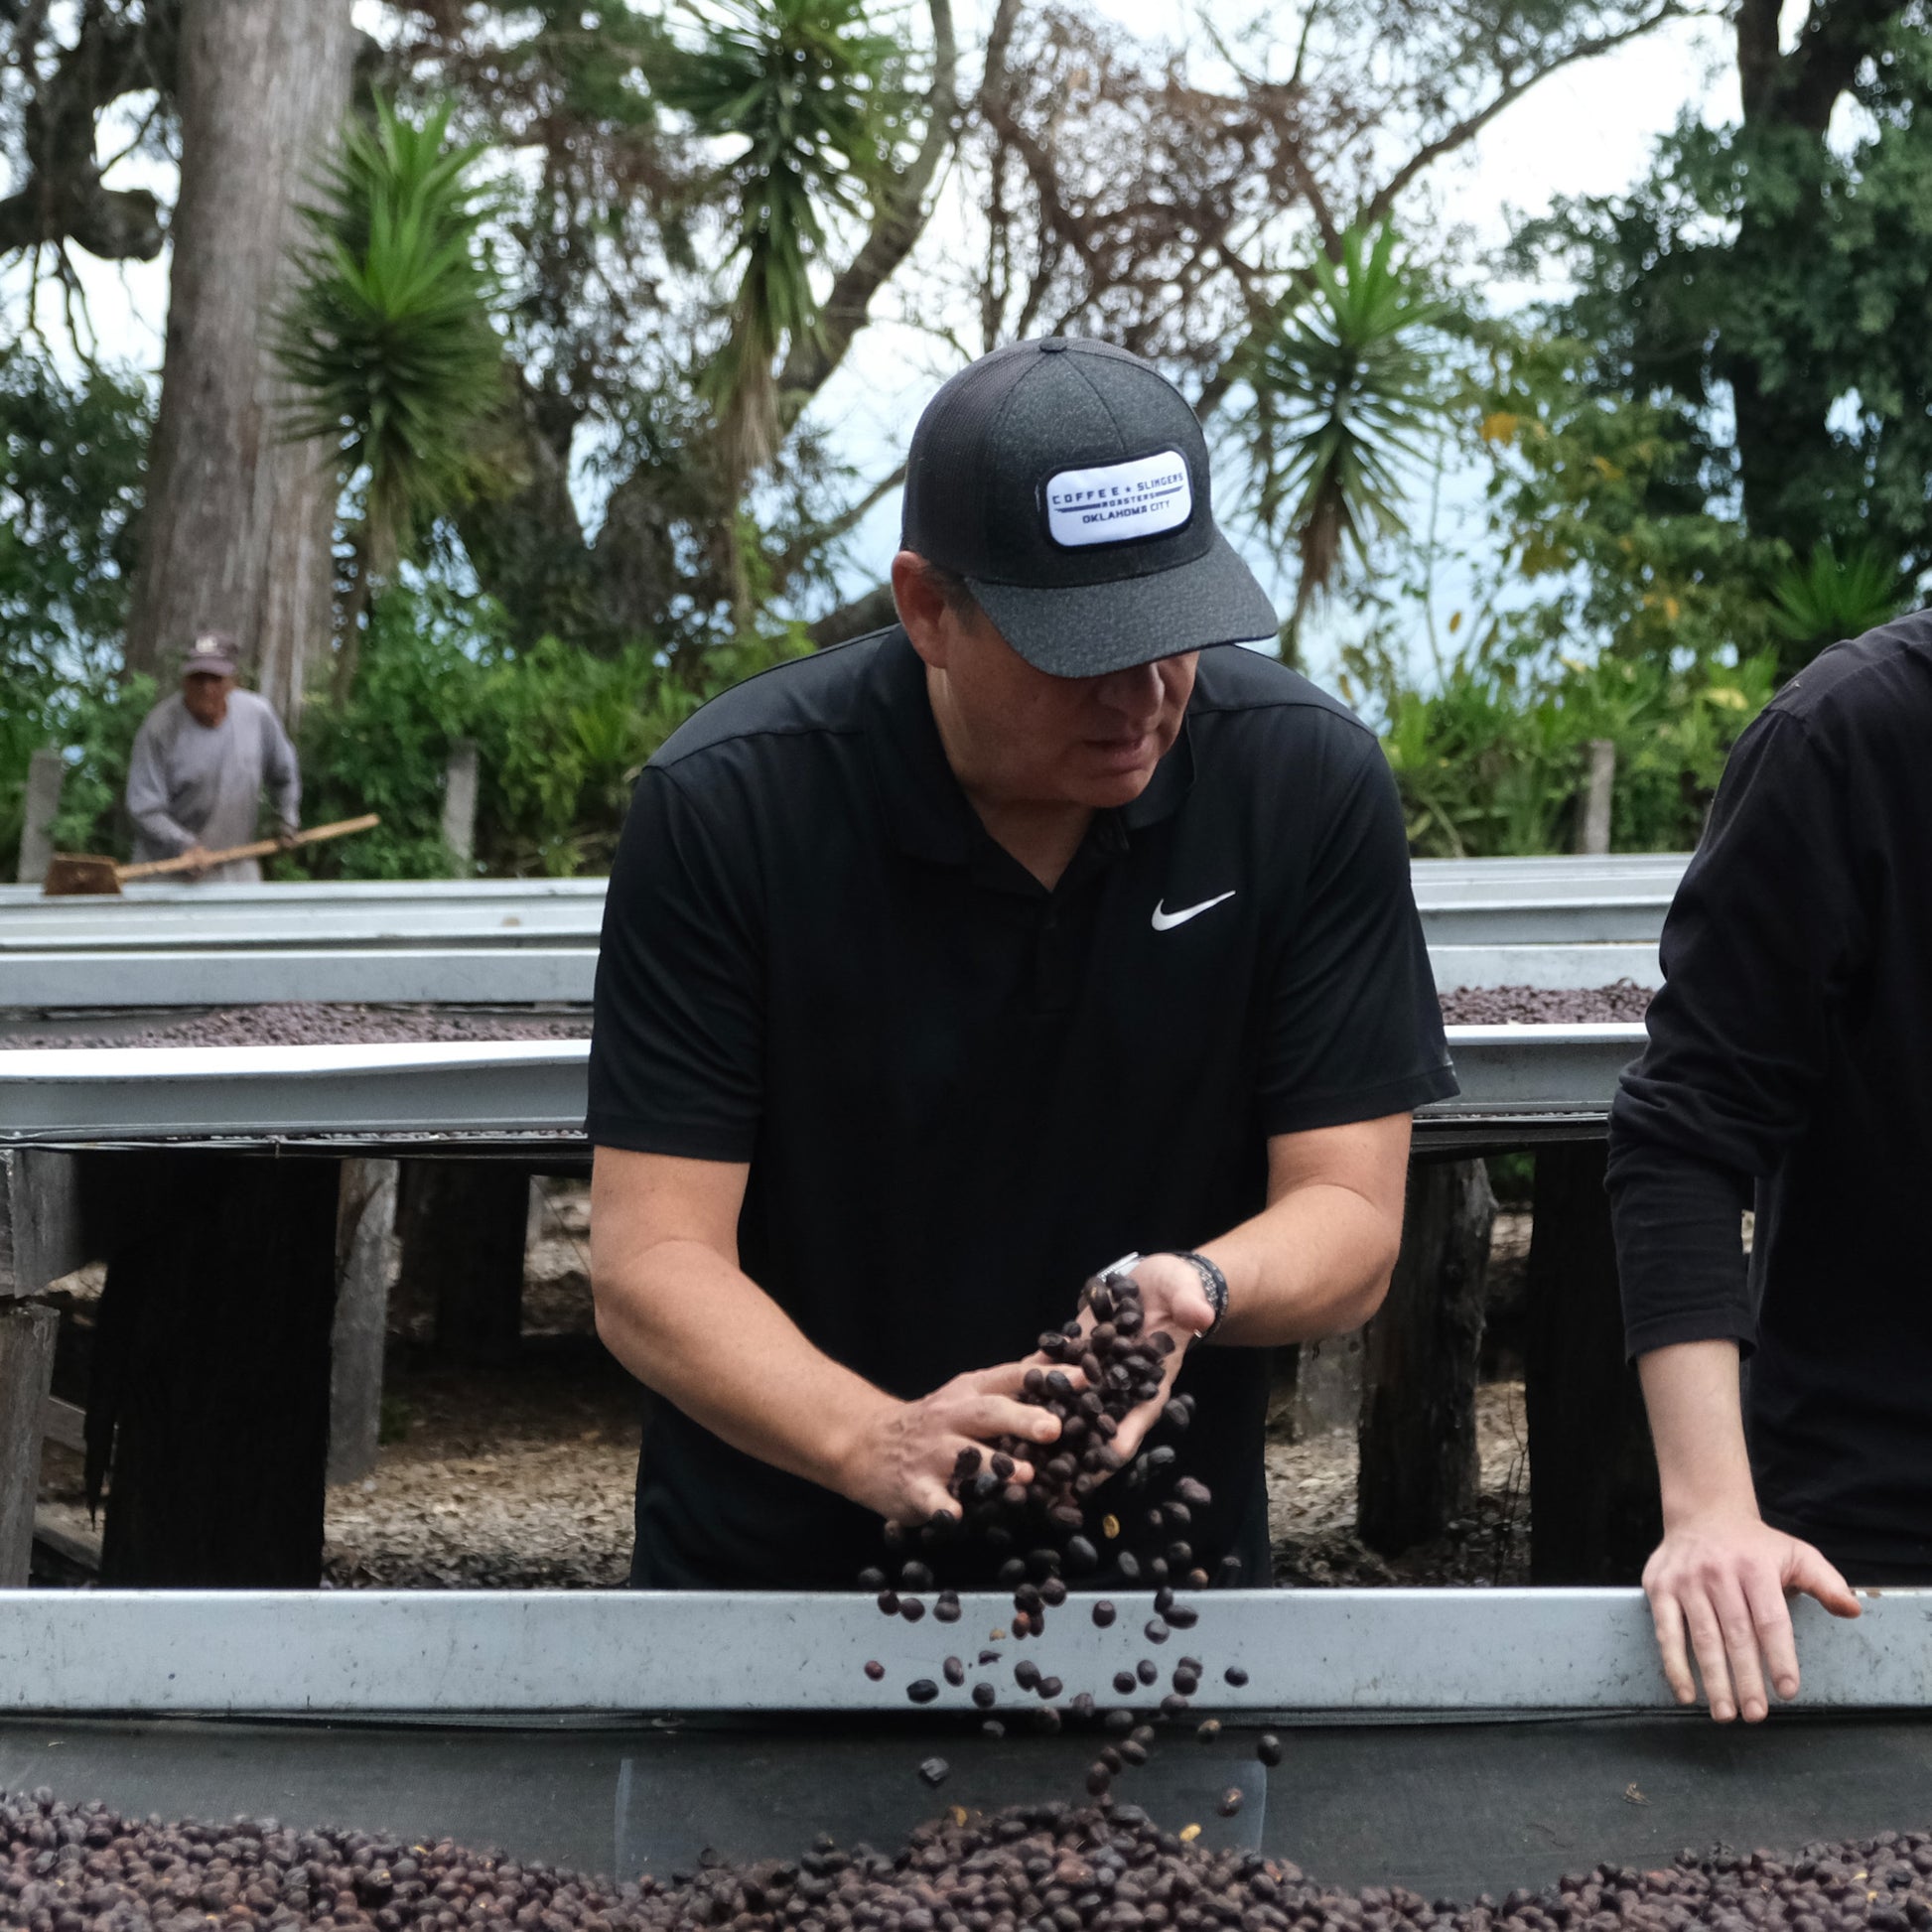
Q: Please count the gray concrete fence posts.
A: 3